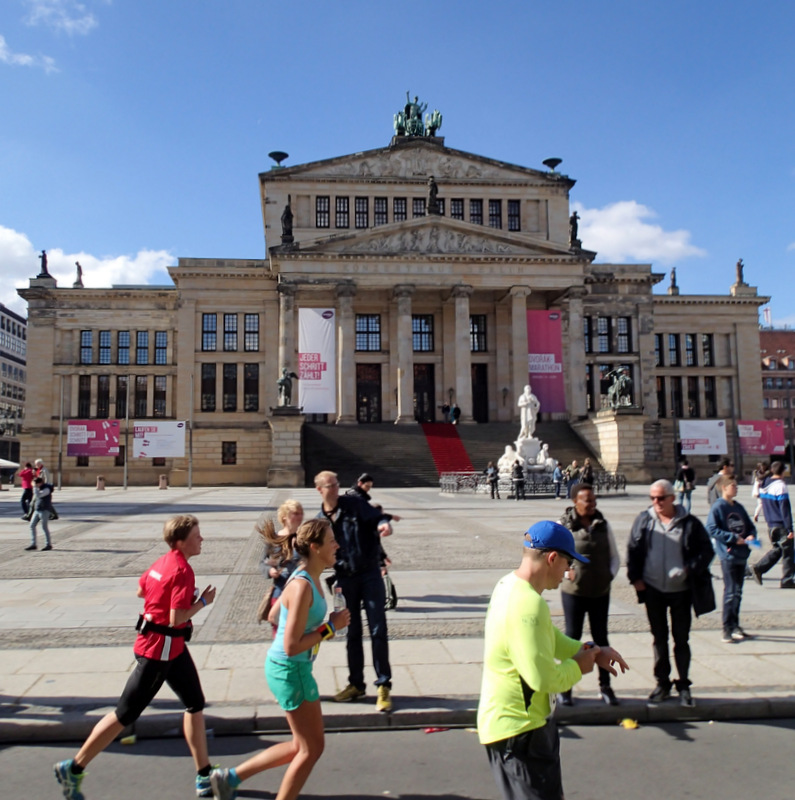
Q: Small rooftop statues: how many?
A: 7